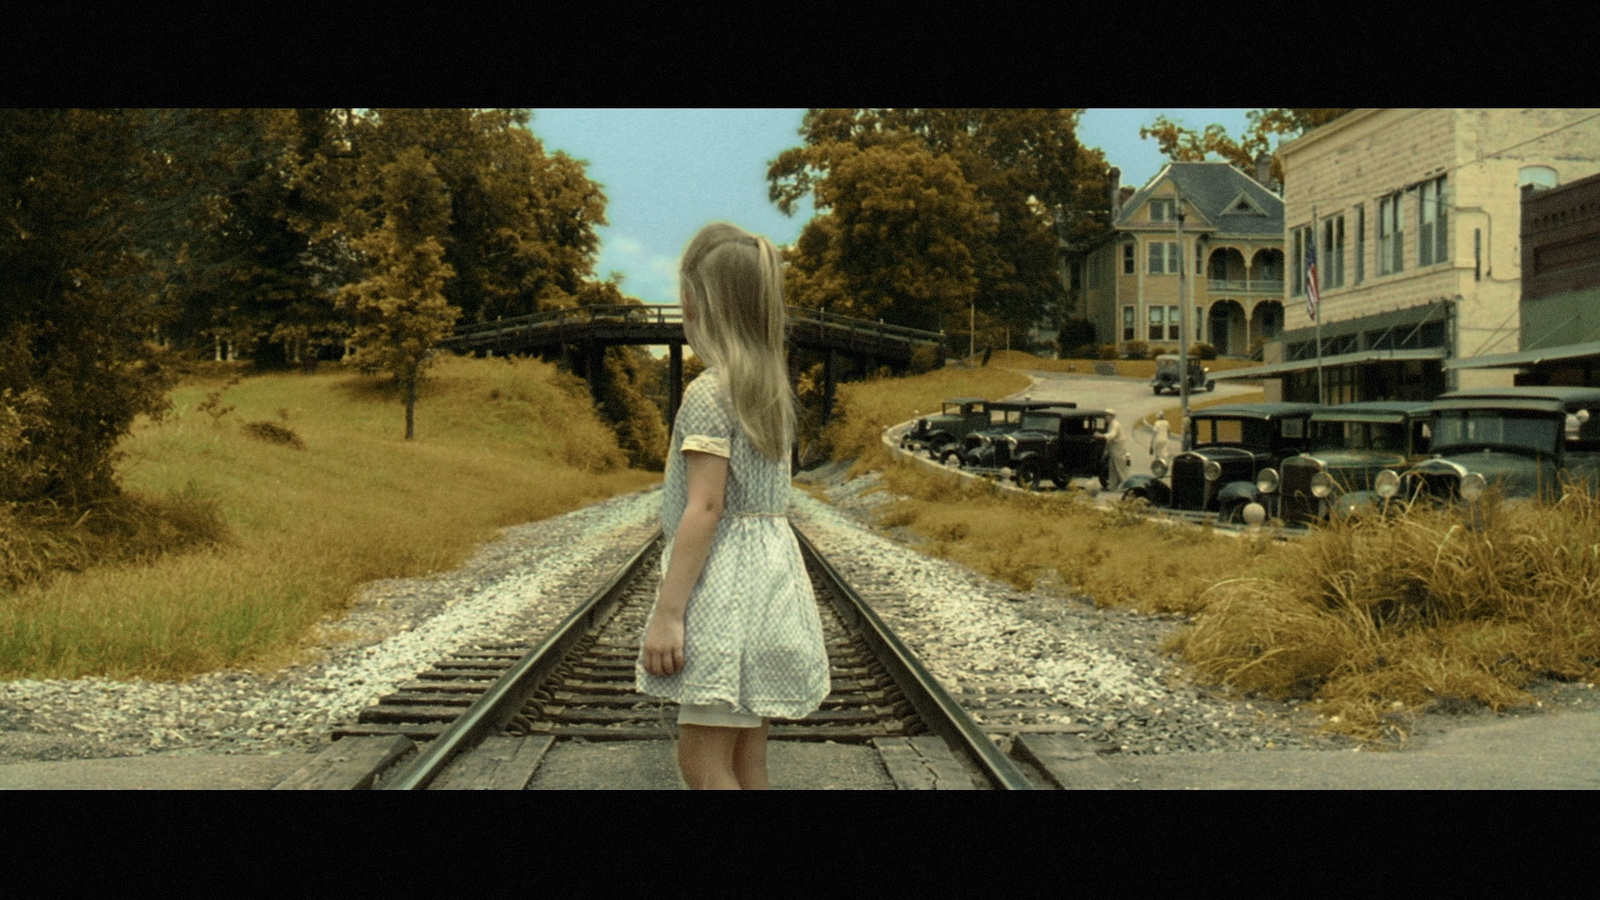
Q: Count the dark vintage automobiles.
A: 7